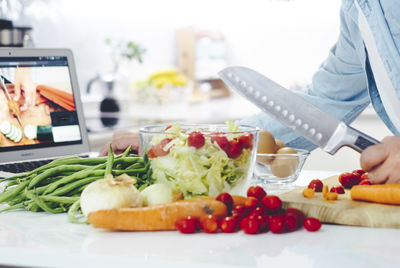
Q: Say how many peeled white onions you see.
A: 2